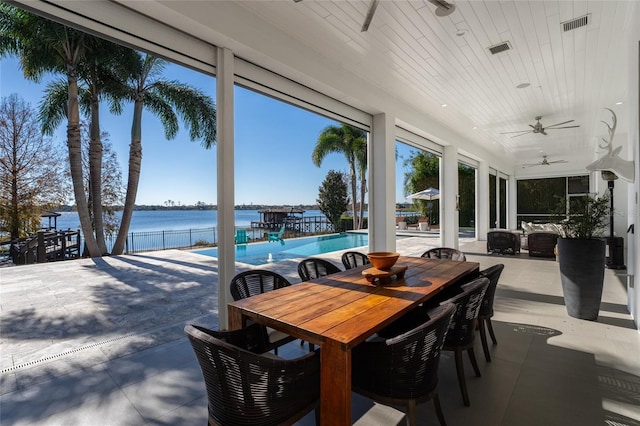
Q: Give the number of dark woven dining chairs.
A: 8